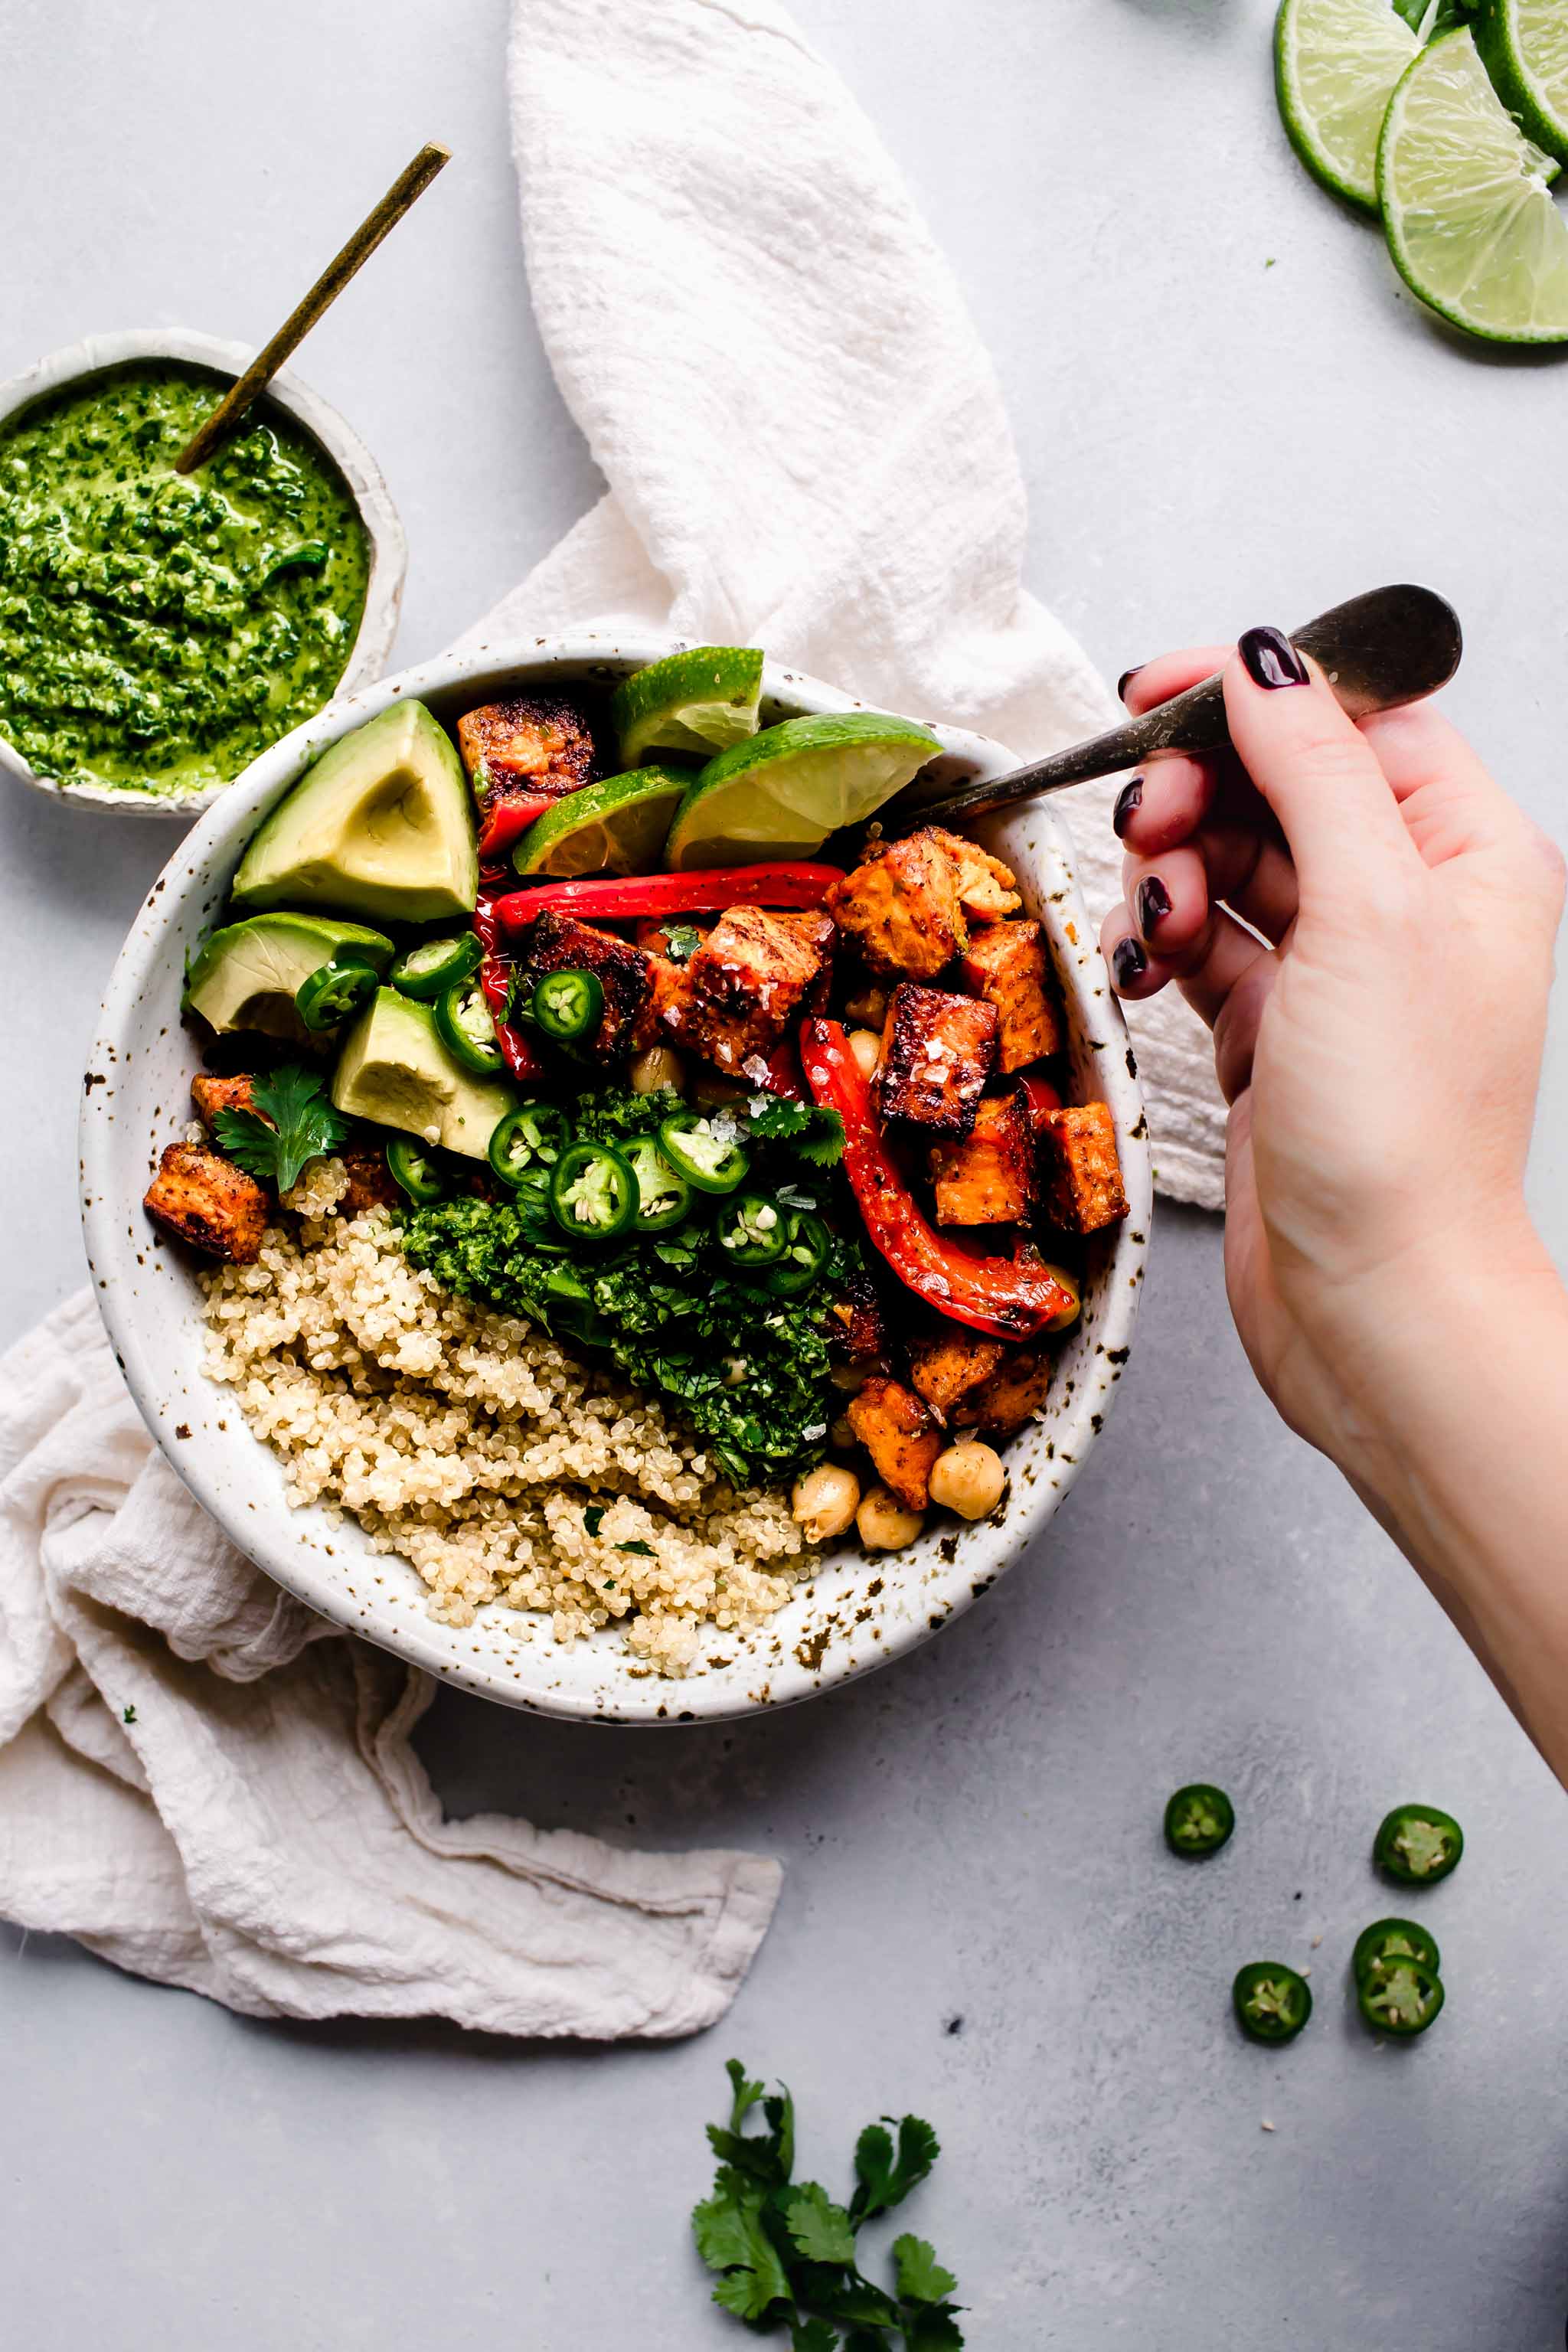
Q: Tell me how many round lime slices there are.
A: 3